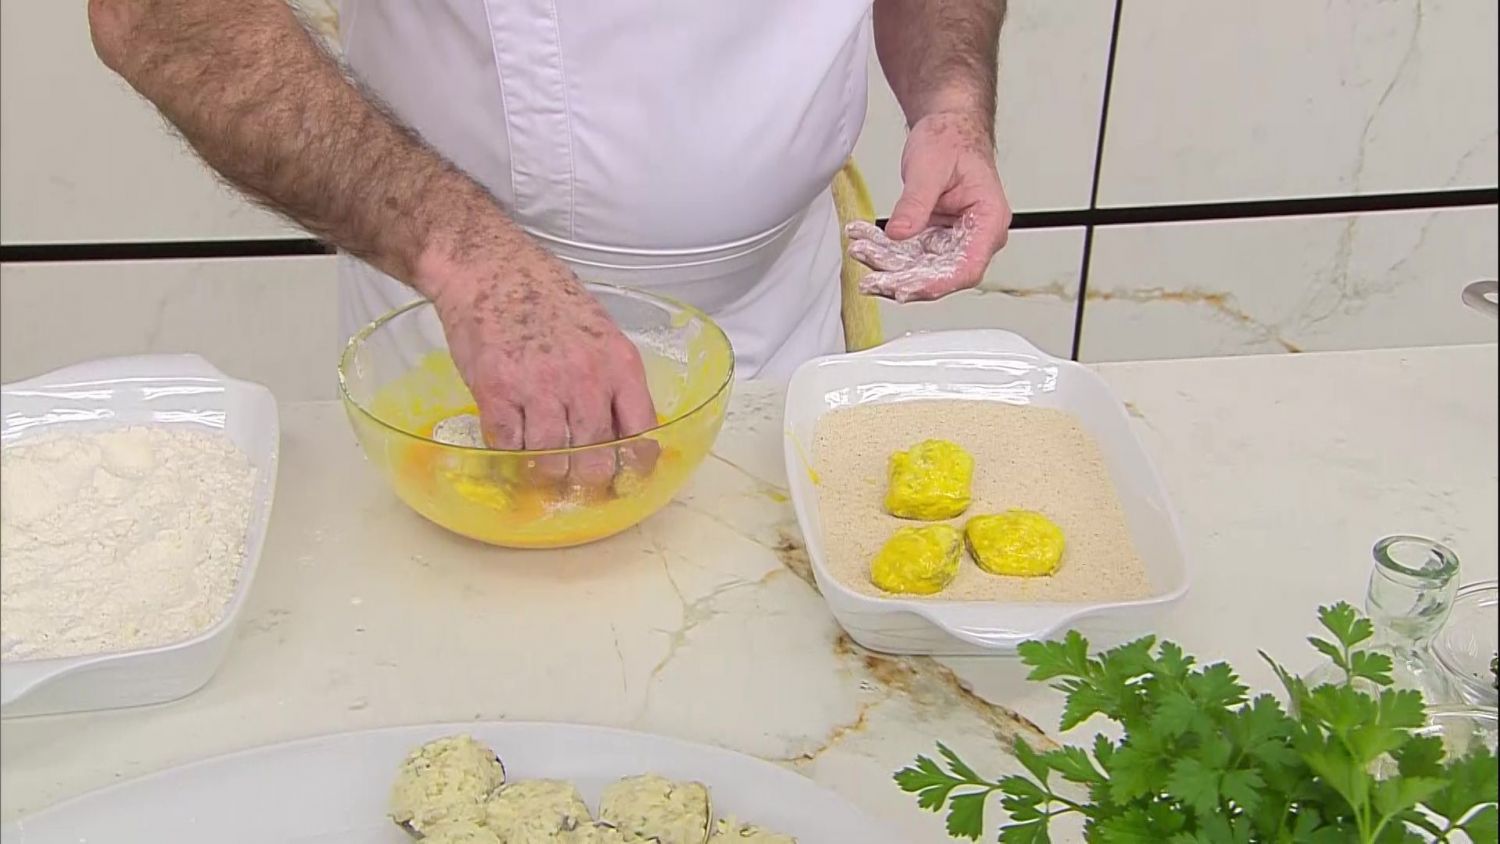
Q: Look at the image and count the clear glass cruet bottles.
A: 1